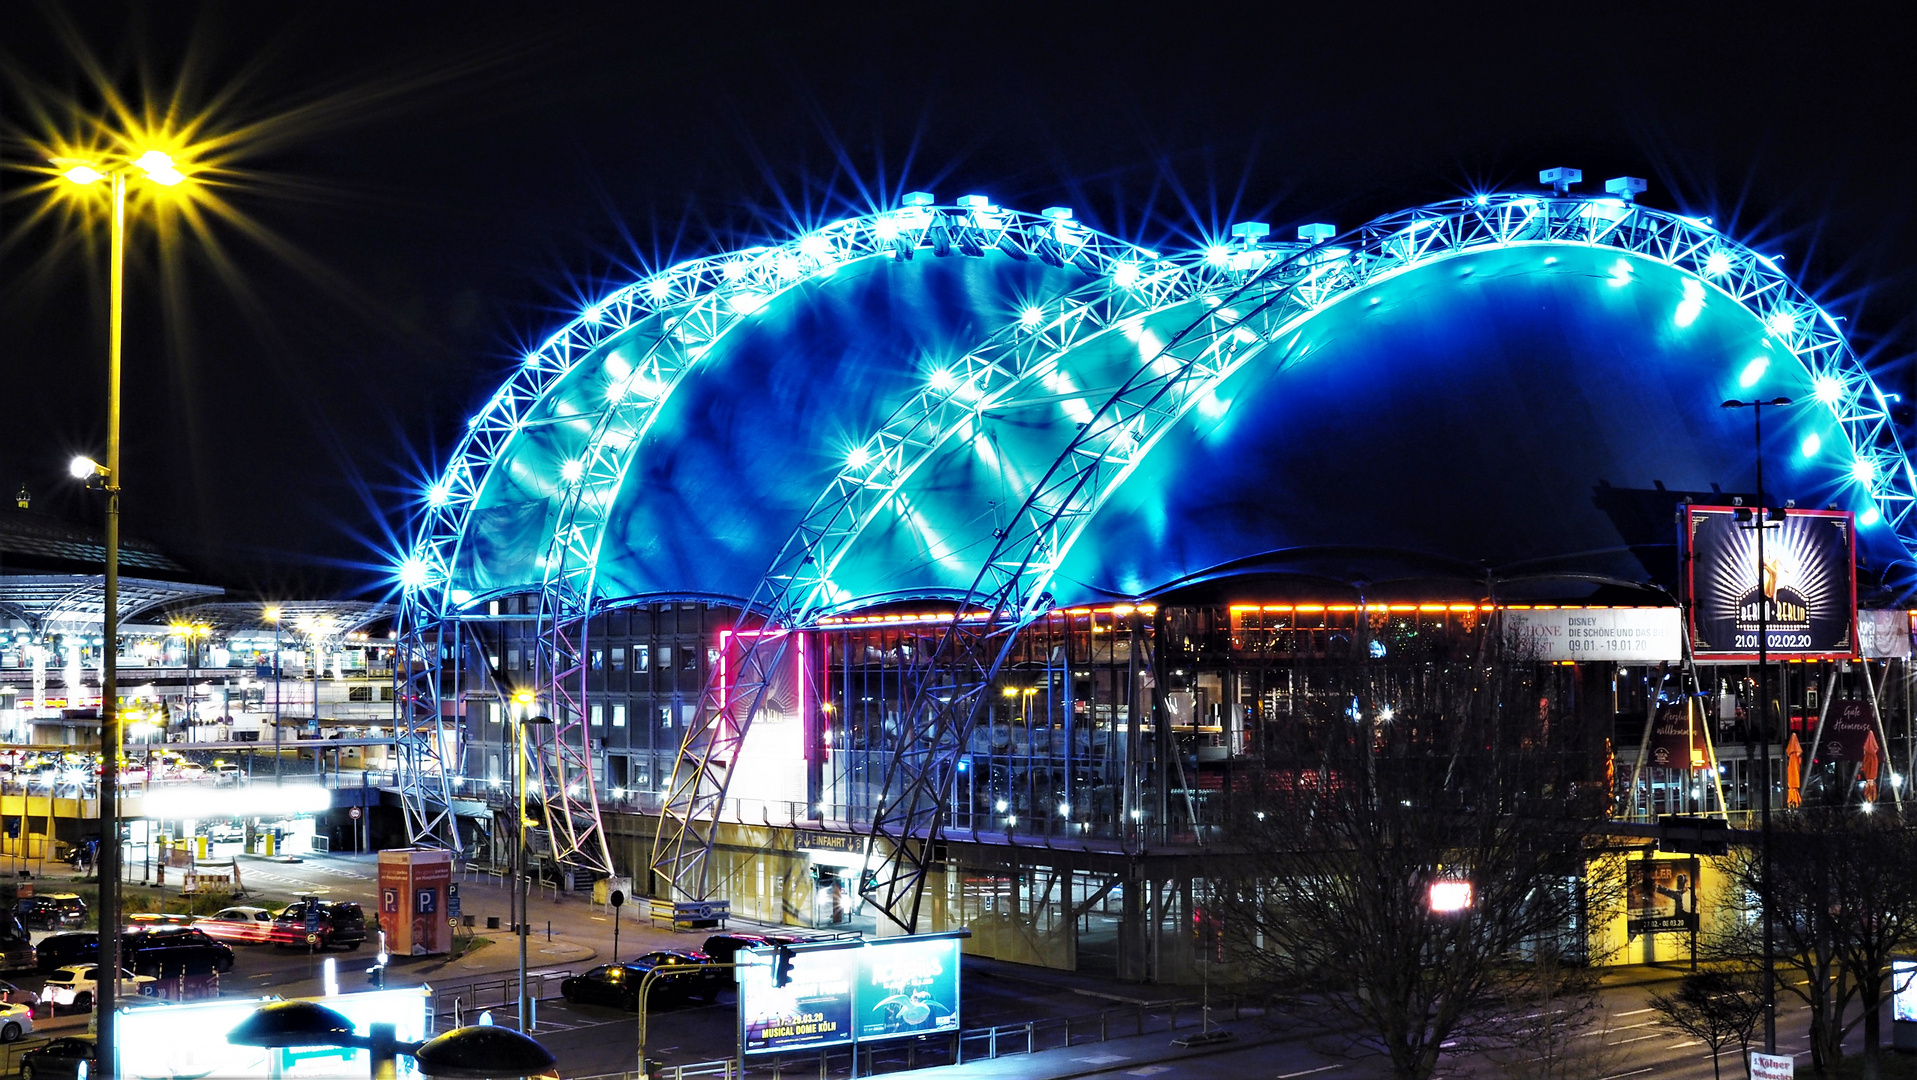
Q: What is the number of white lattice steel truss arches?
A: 4